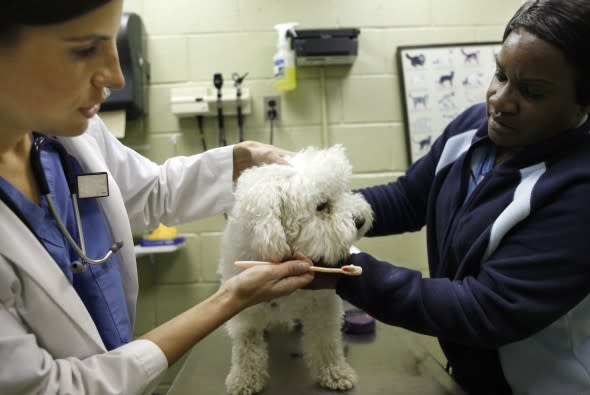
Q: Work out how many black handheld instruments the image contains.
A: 2